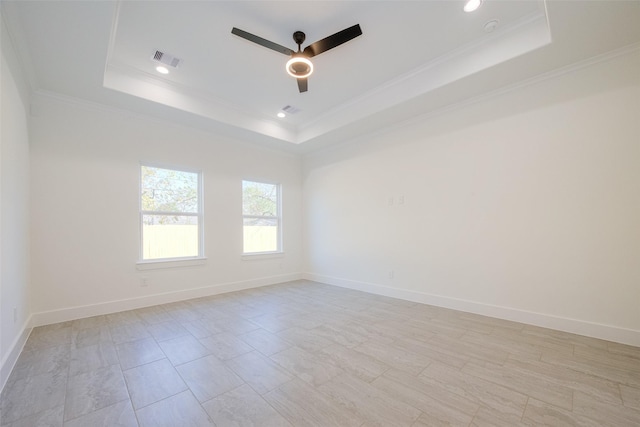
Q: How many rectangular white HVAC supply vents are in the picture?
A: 2